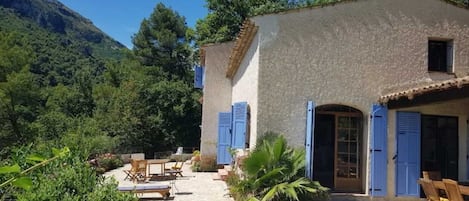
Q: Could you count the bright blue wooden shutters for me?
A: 6